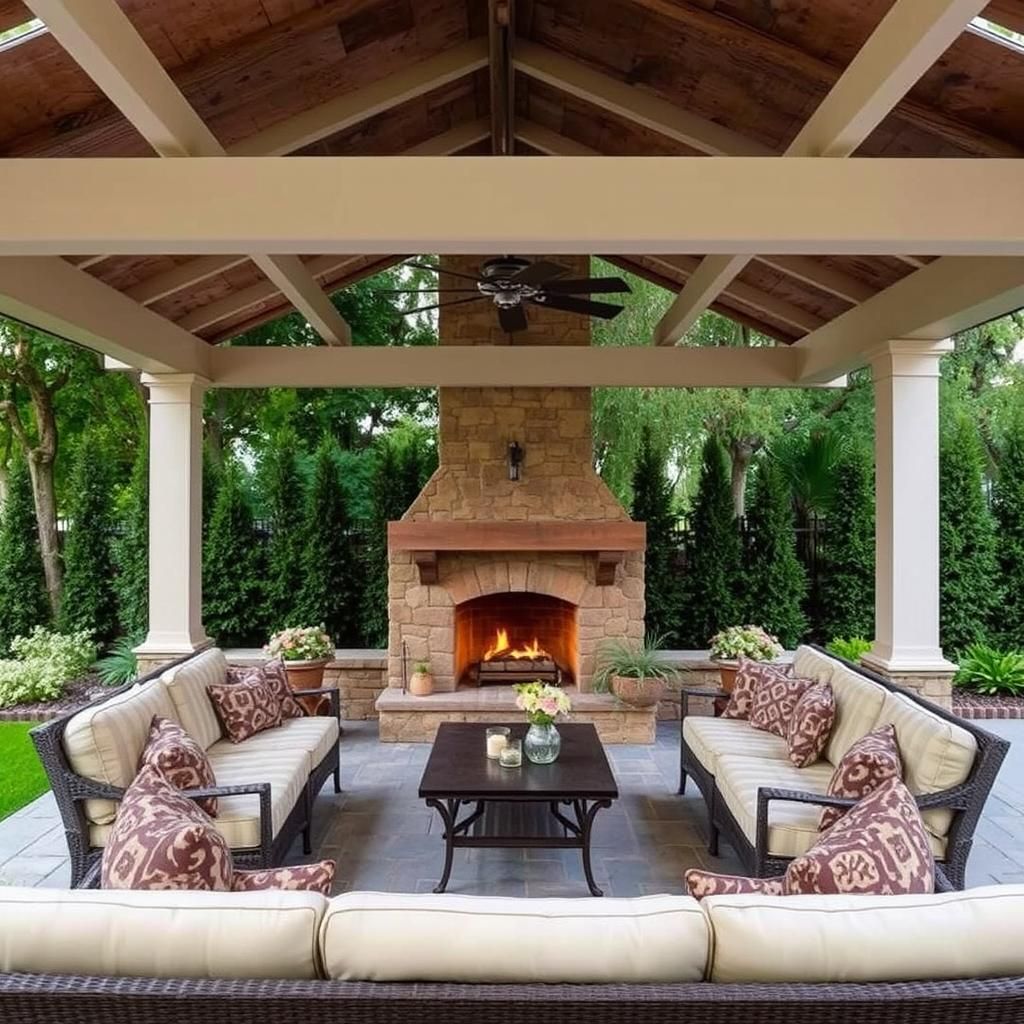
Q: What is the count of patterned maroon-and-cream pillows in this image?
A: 11